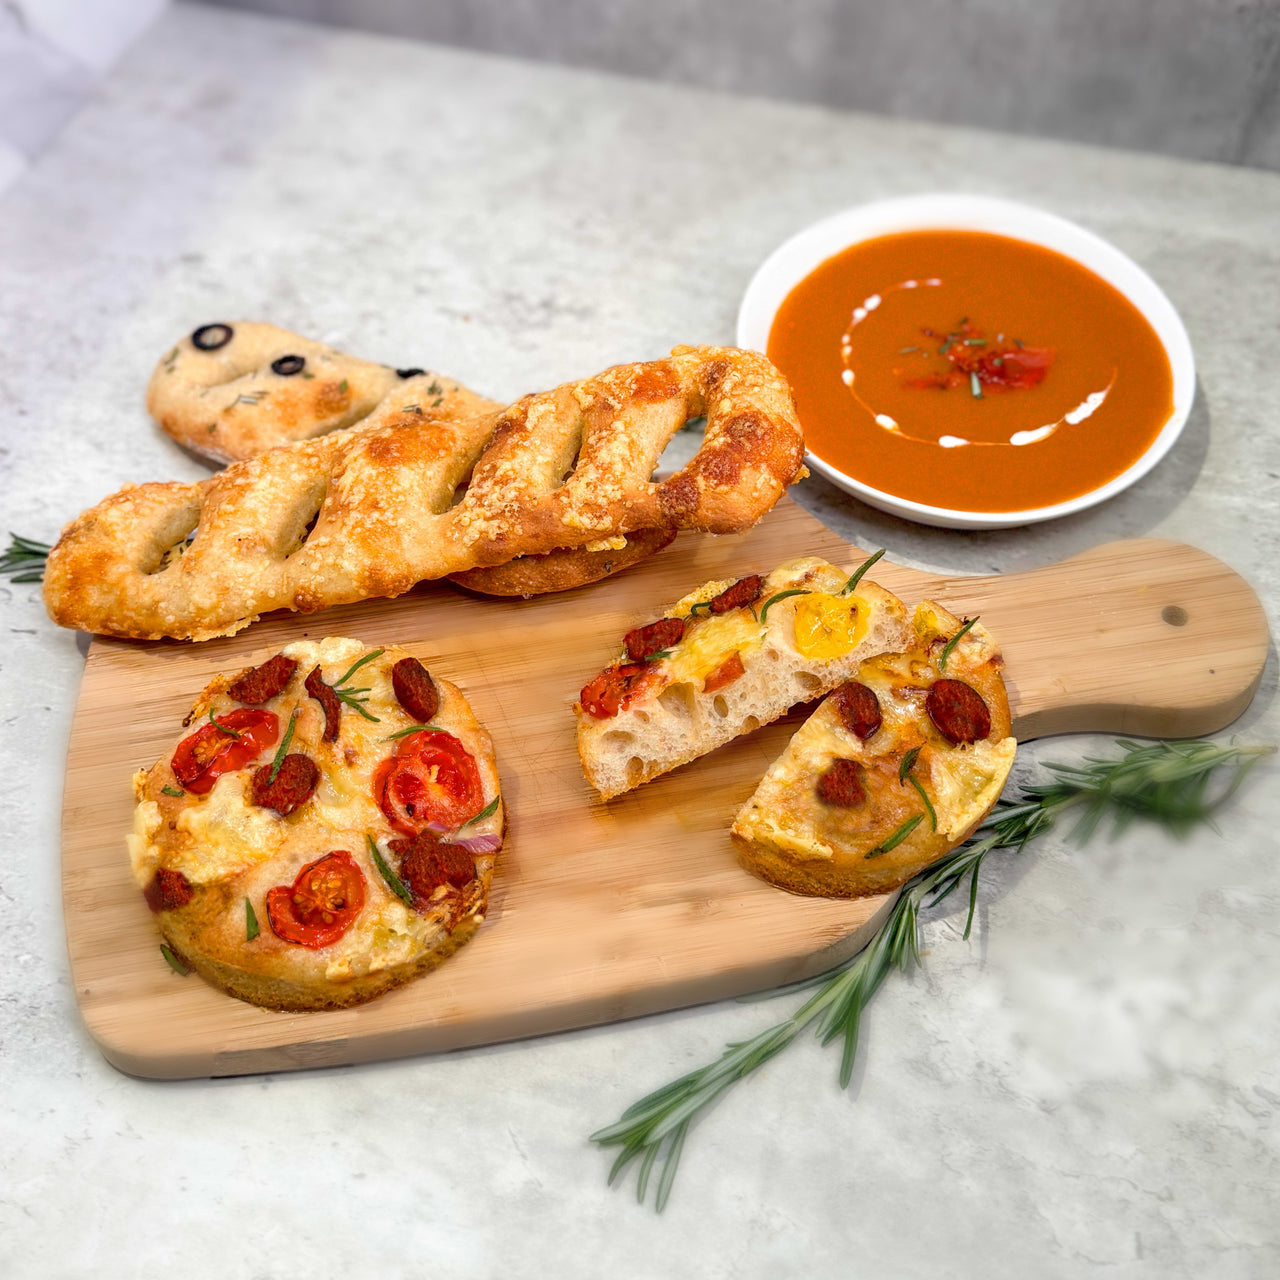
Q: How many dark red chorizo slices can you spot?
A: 11